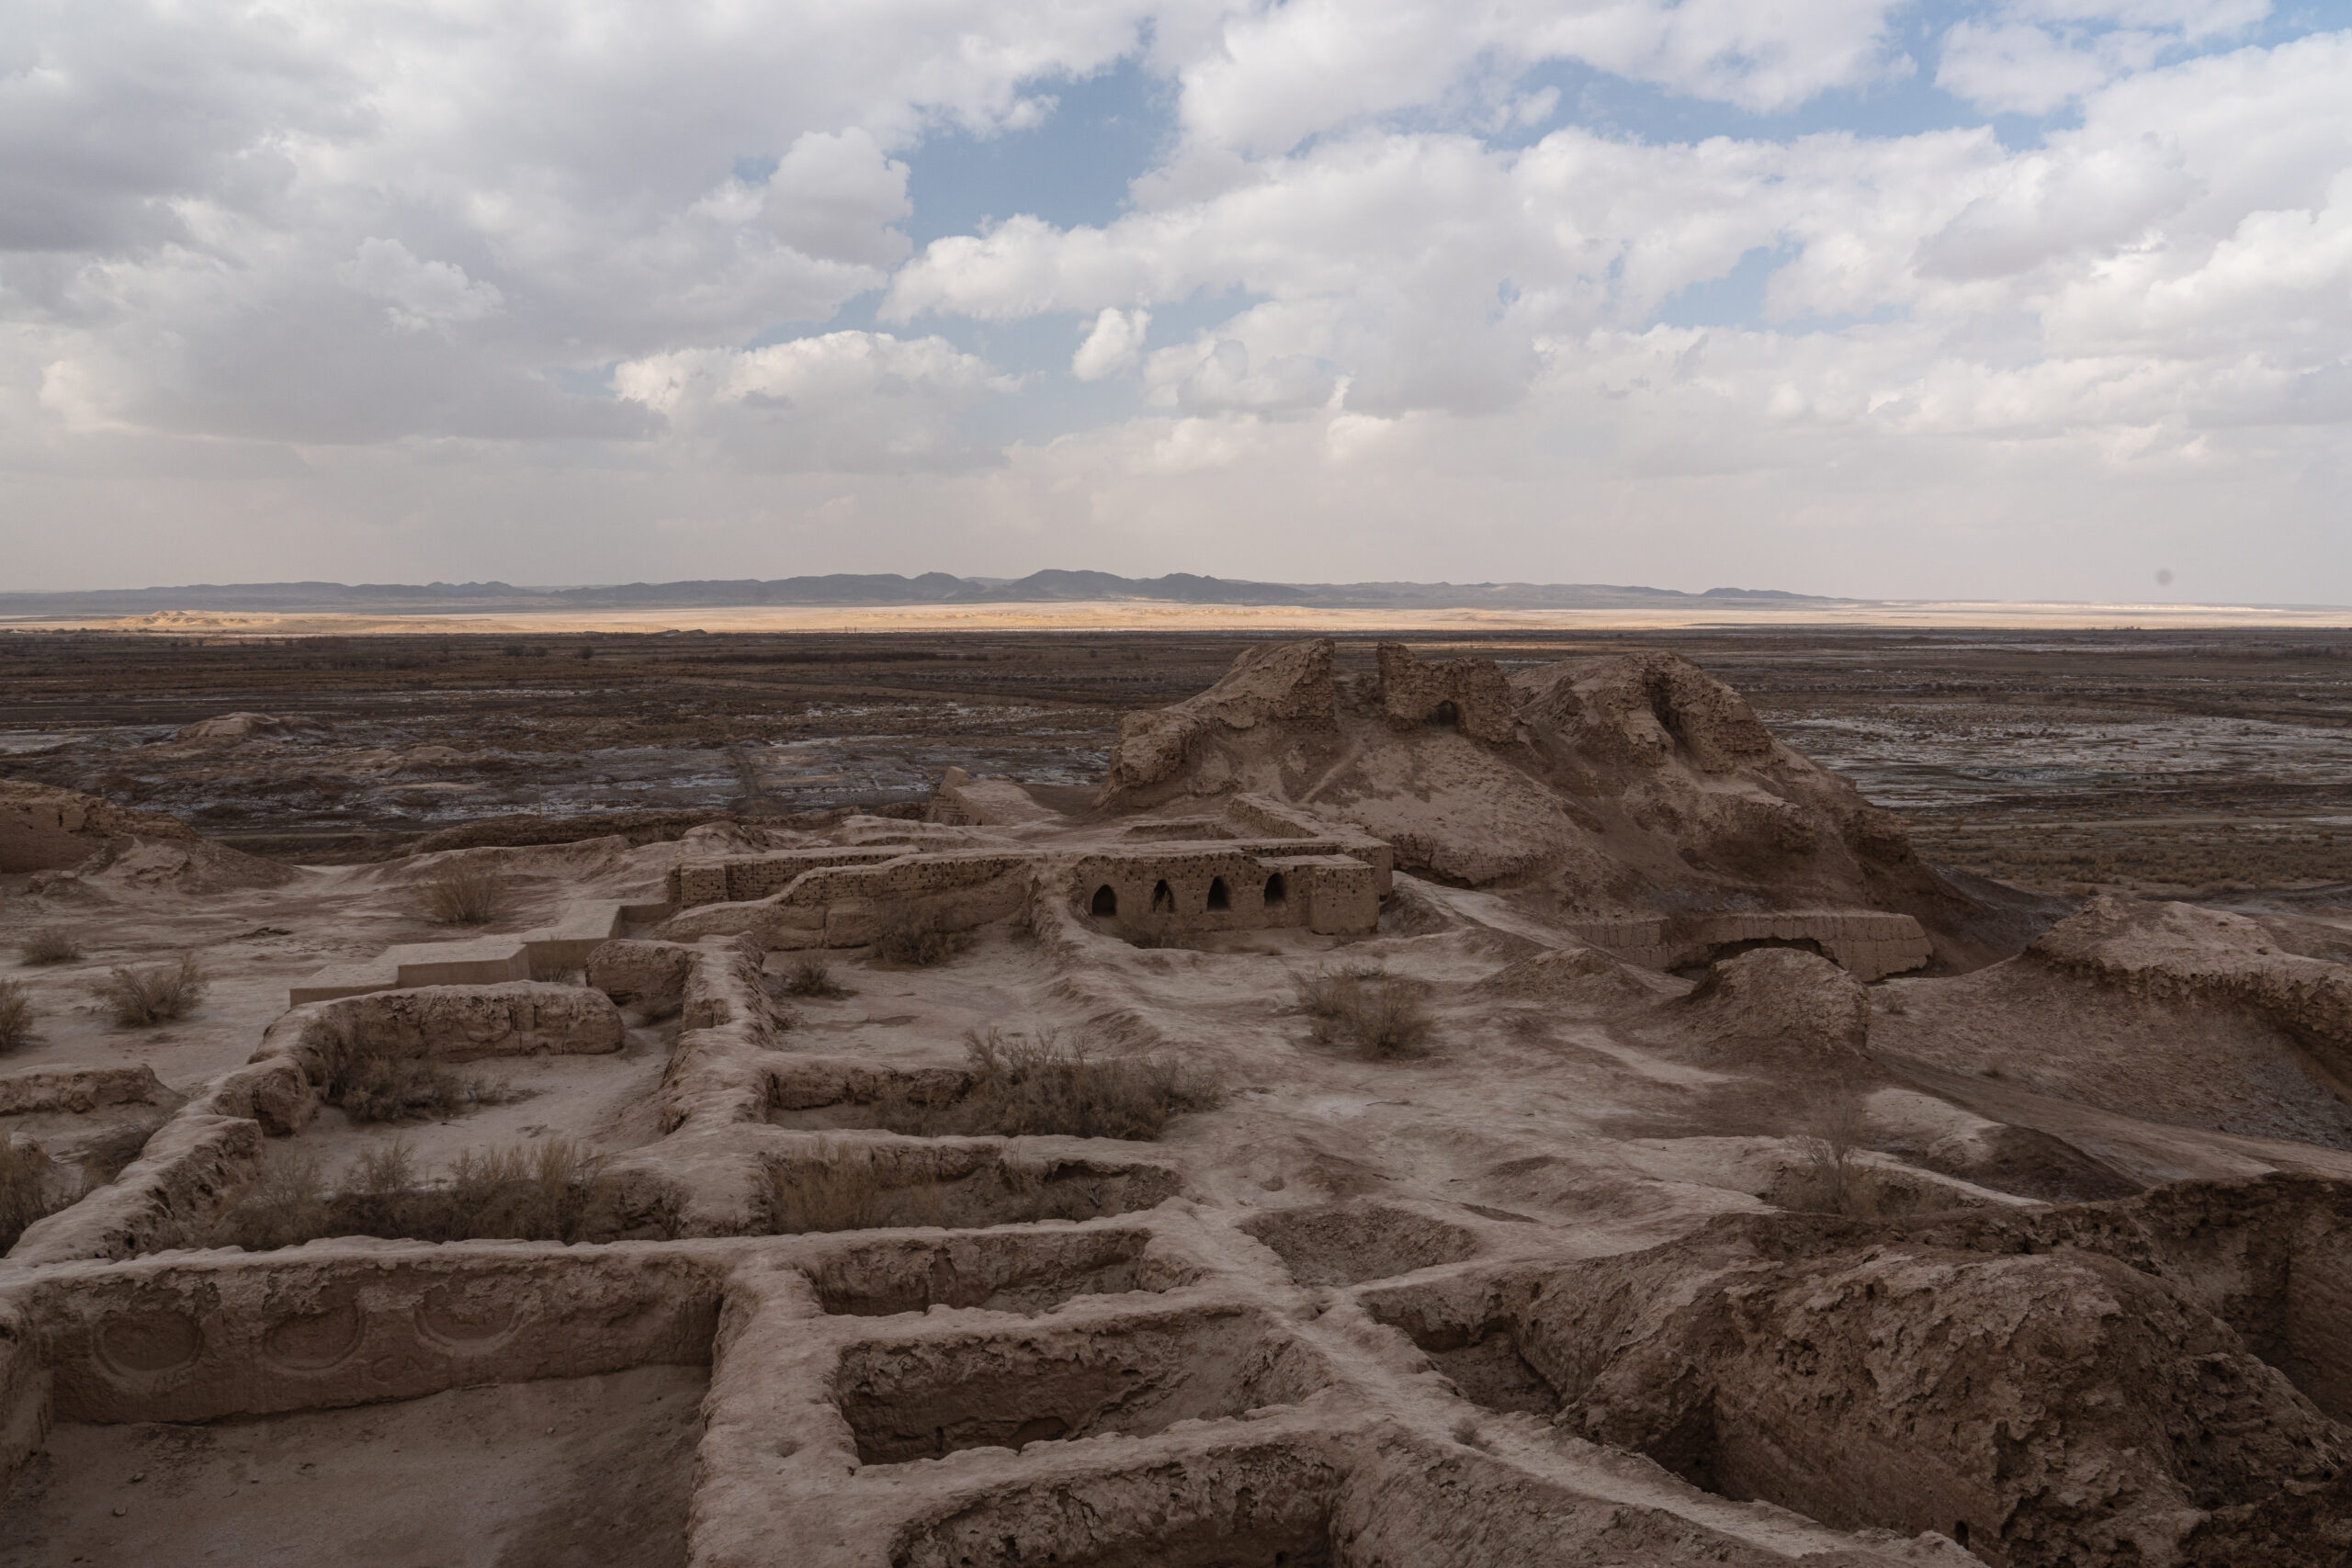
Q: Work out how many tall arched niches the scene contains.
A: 4